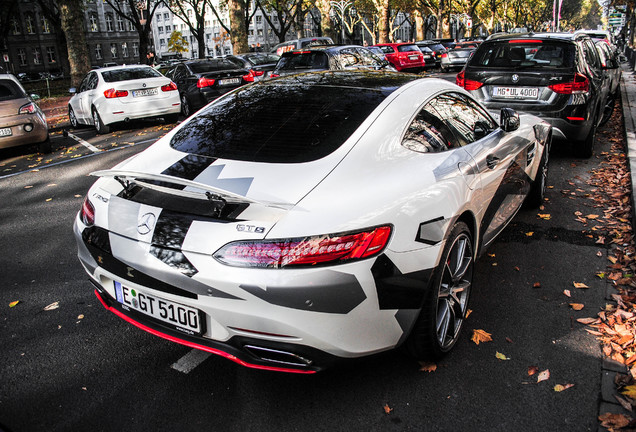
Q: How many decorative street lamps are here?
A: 2